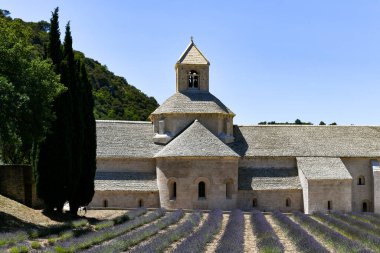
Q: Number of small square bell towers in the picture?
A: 1